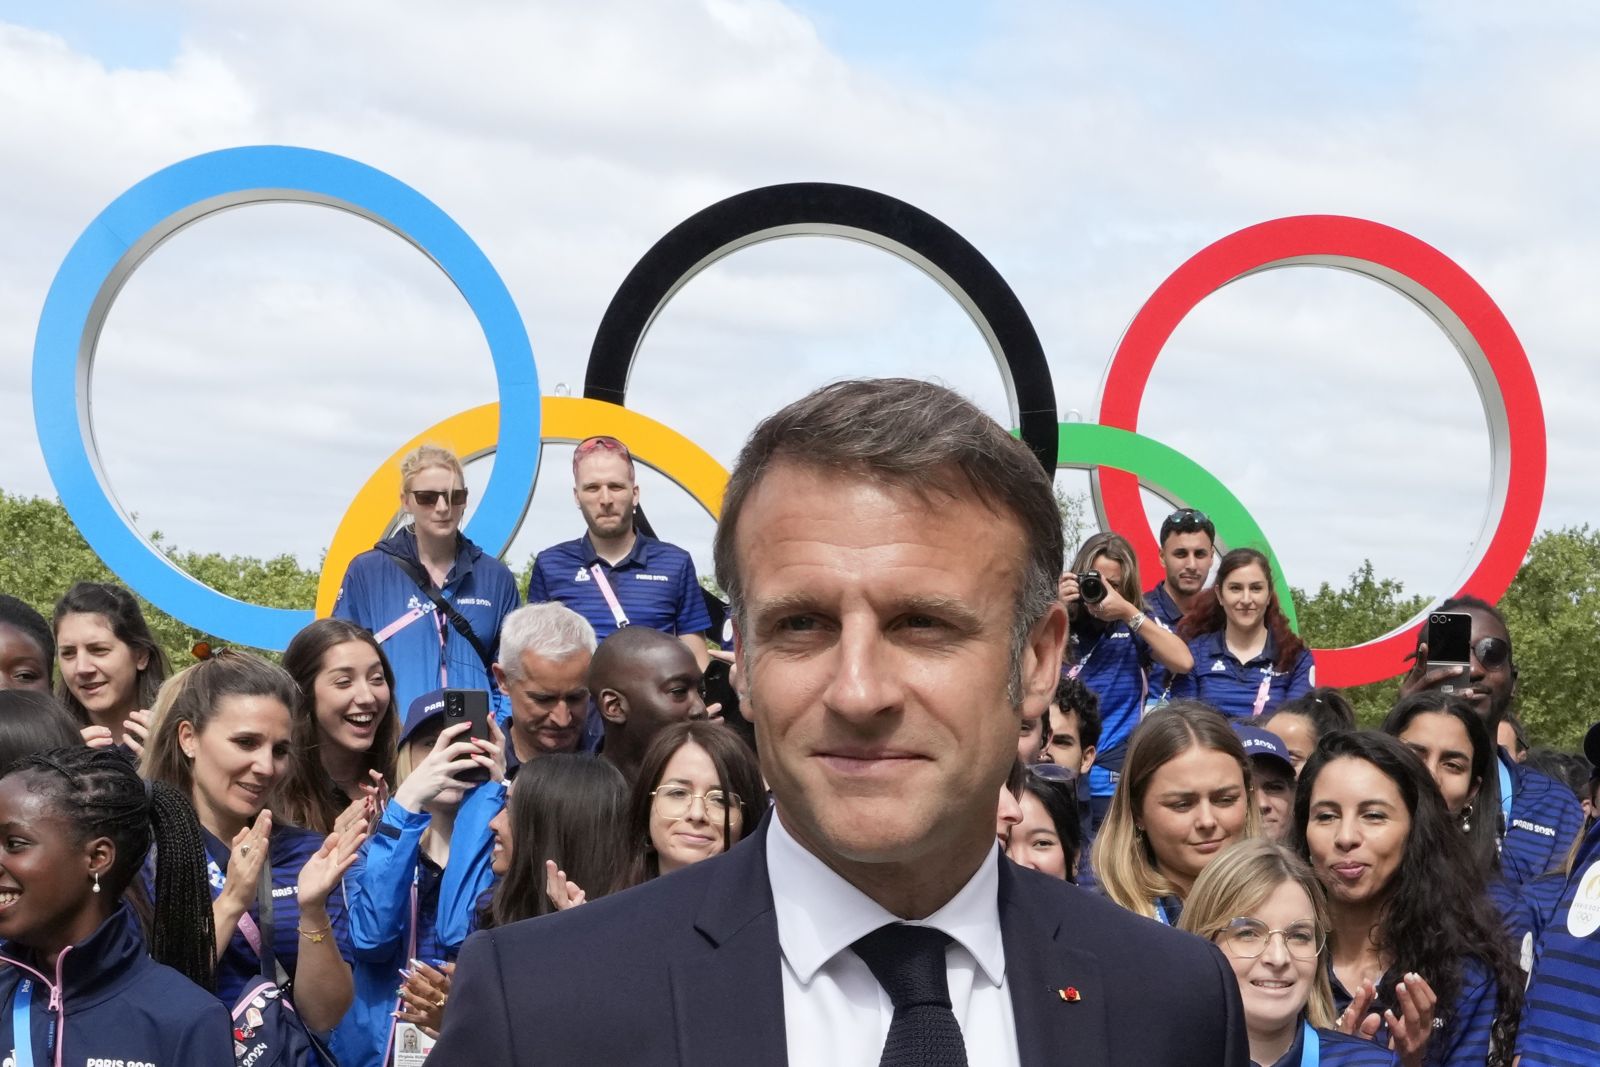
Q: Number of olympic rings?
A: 5